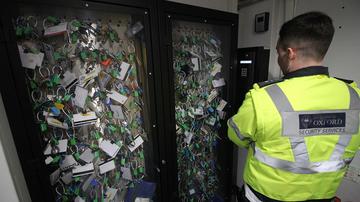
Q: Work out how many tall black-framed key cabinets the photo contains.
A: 2